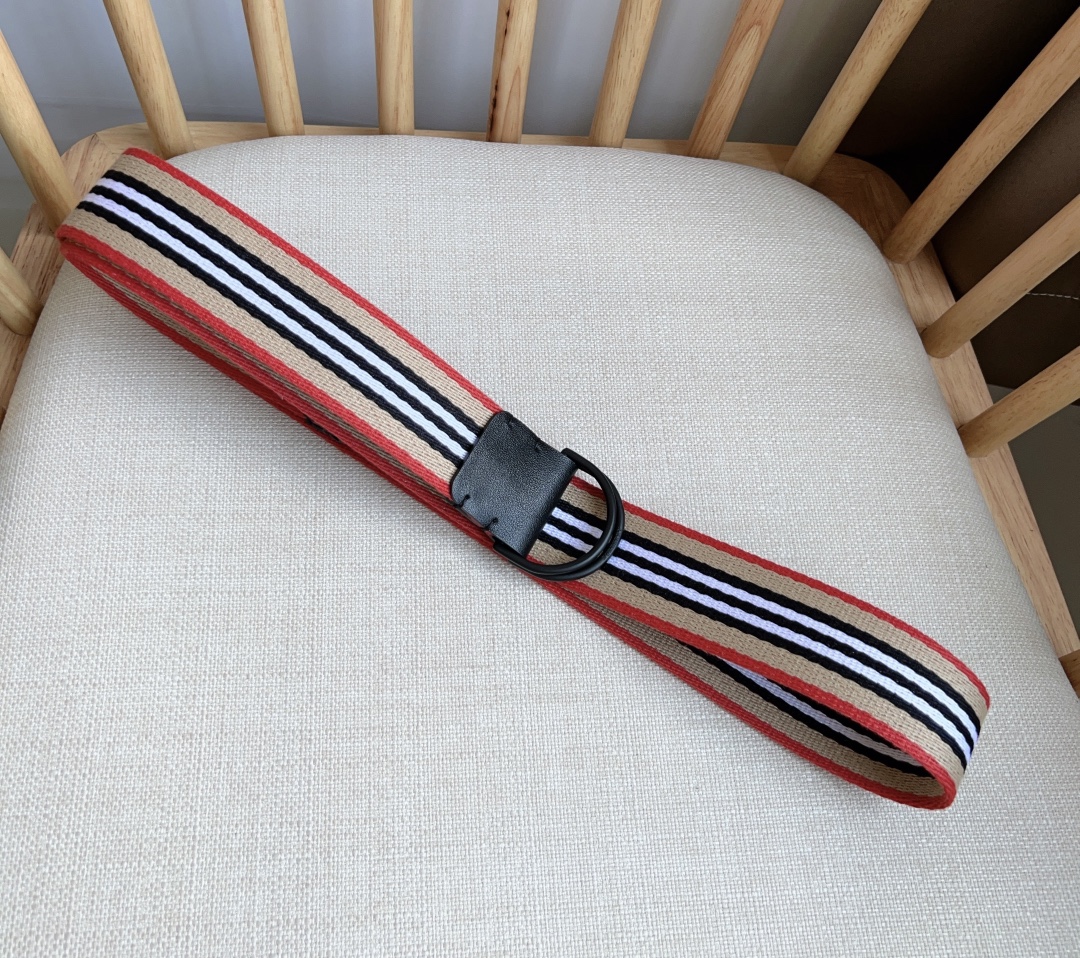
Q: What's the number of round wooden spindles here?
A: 12